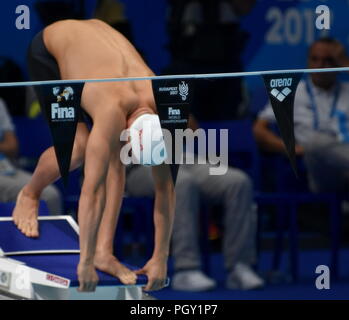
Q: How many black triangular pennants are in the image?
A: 3